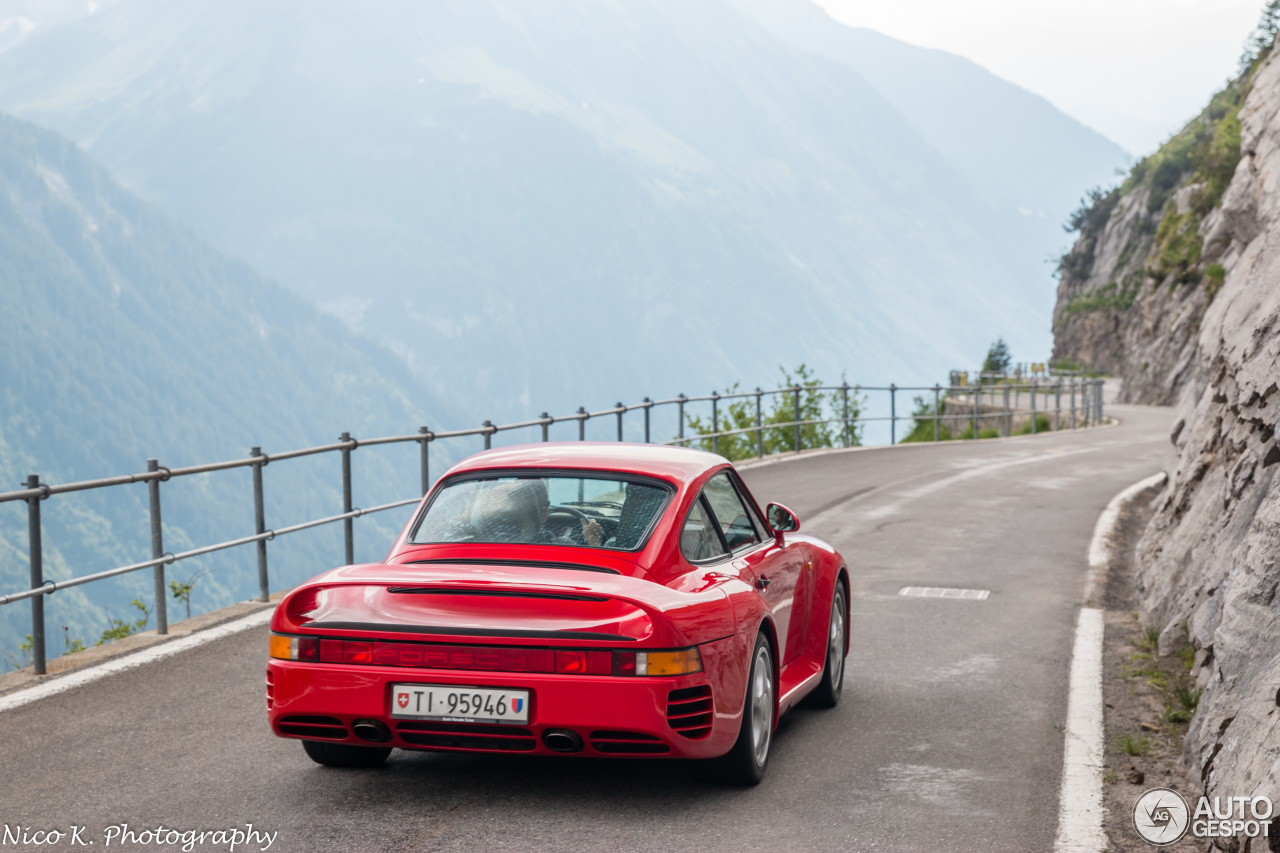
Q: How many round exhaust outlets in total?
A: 2